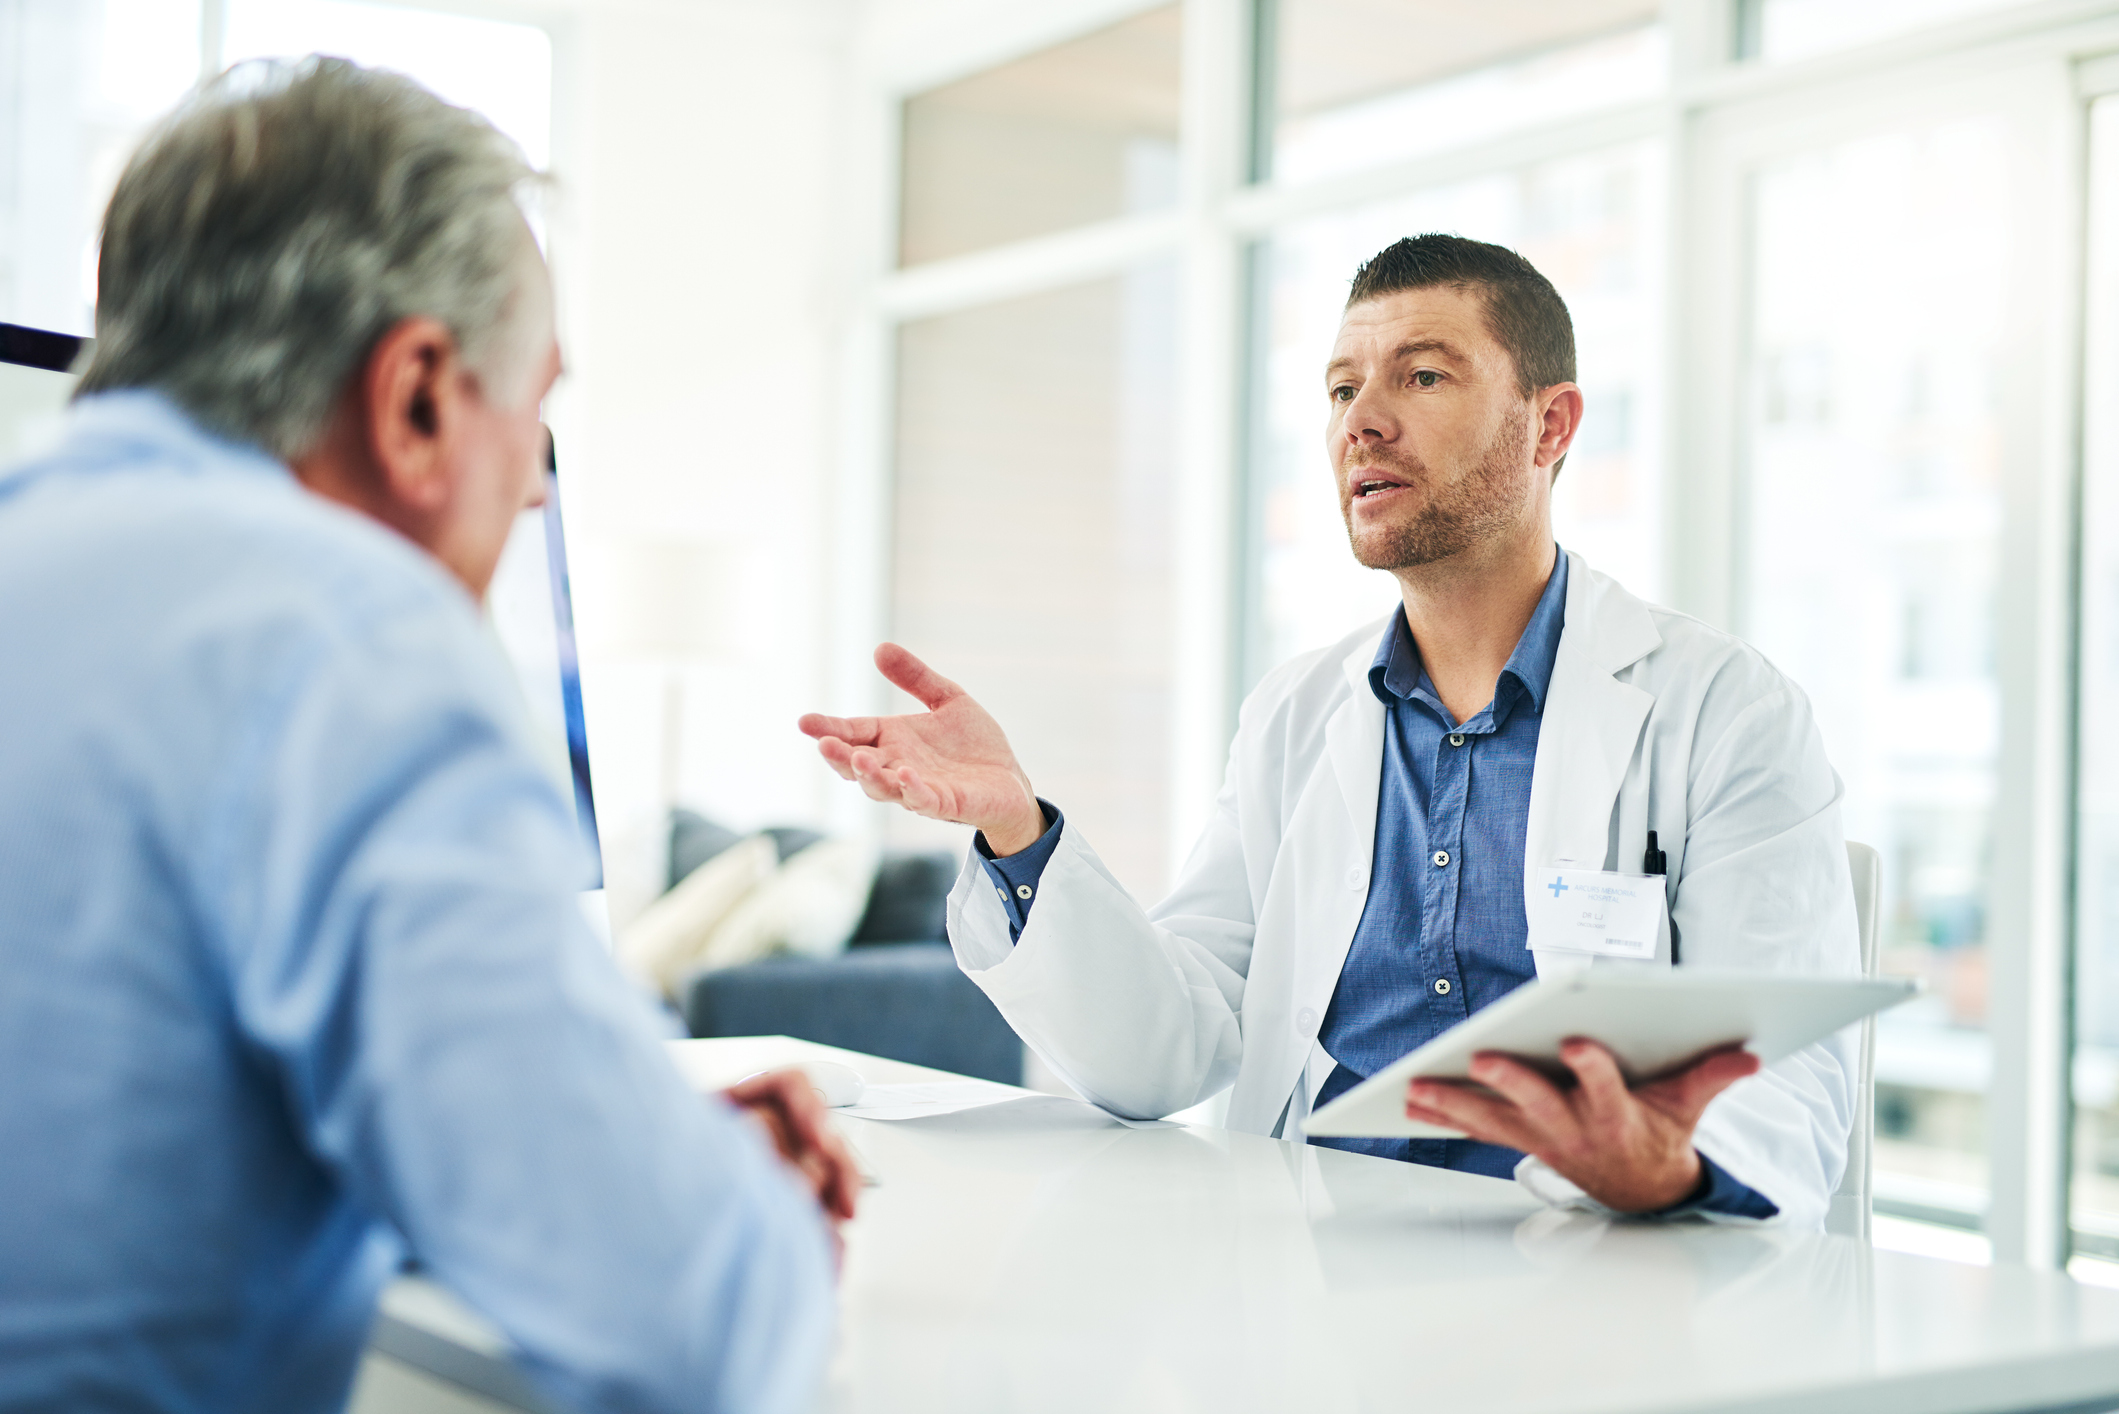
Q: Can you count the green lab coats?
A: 0